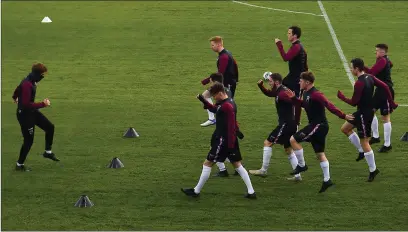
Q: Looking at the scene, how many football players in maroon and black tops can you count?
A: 9